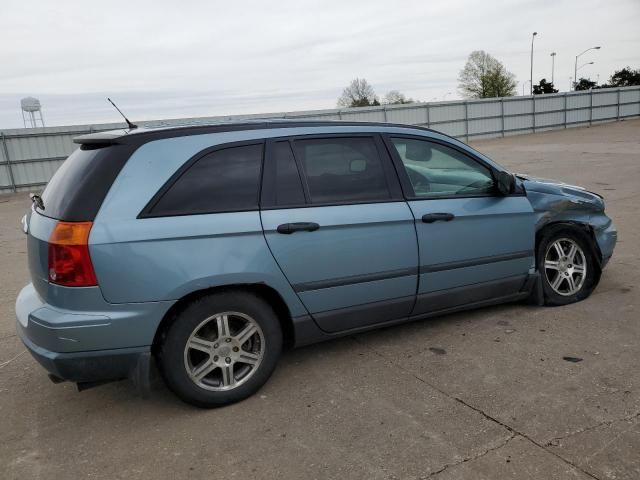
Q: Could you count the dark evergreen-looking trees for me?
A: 3